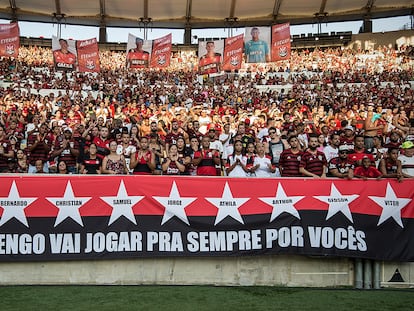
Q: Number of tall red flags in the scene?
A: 5